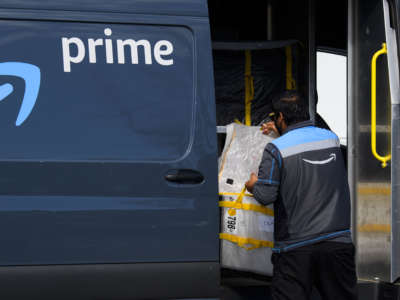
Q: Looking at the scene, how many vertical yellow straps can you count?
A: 2